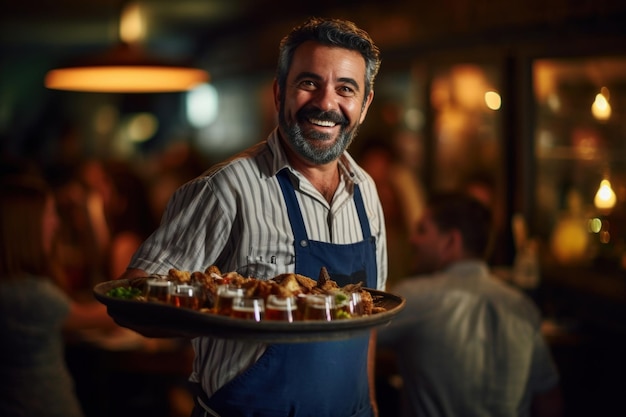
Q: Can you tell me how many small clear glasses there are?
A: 7